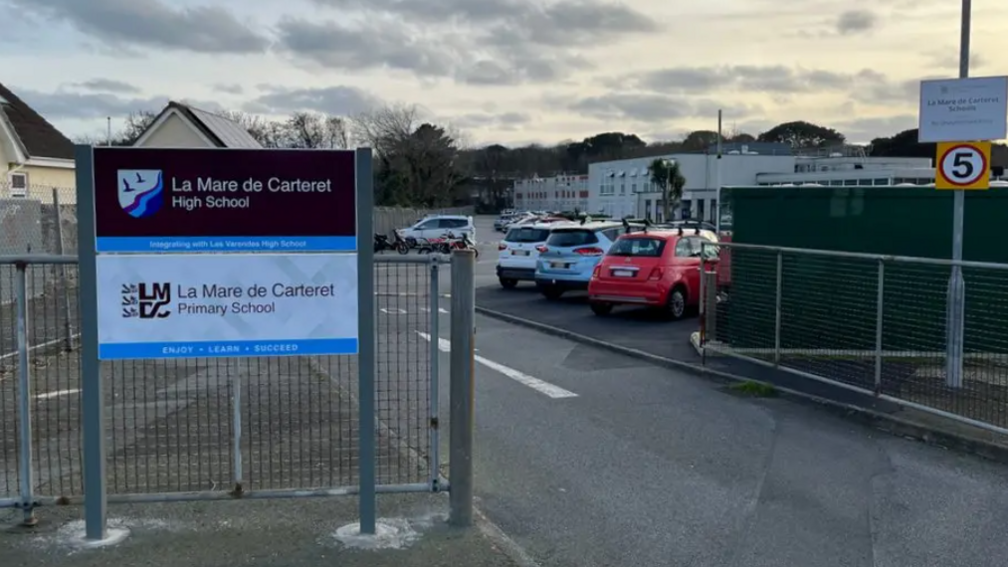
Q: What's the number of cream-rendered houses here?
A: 2